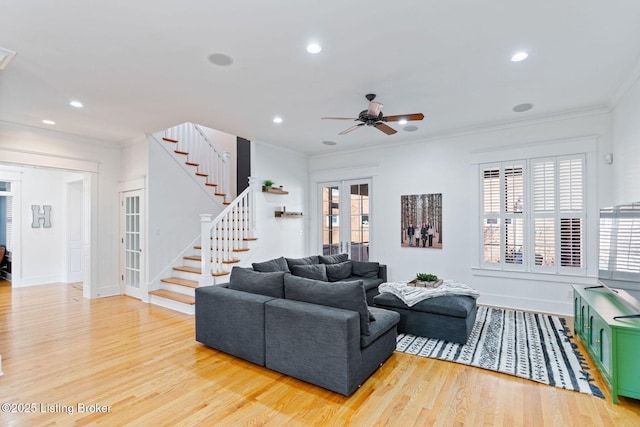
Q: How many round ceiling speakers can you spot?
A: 4